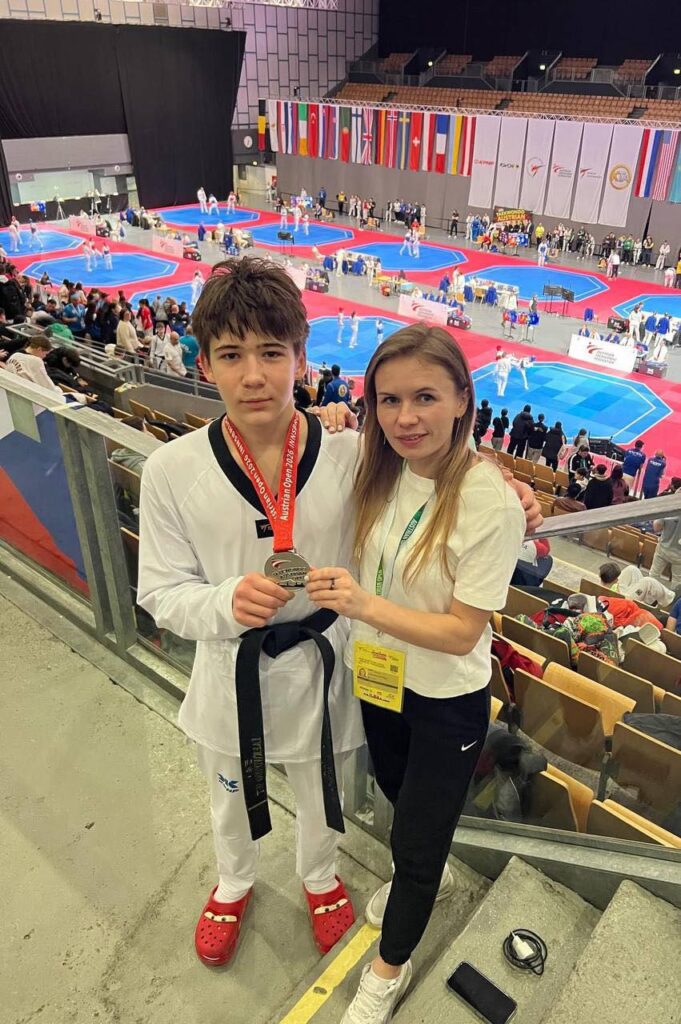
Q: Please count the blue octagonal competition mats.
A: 10